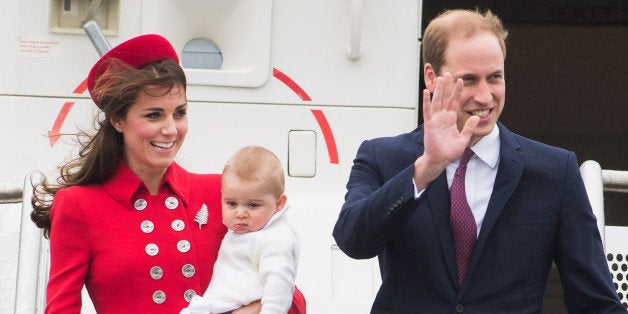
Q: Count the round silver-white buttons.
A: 10